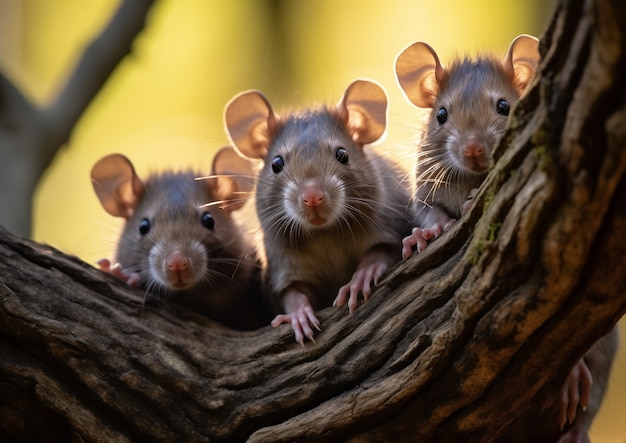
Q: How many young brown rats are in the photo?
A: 3